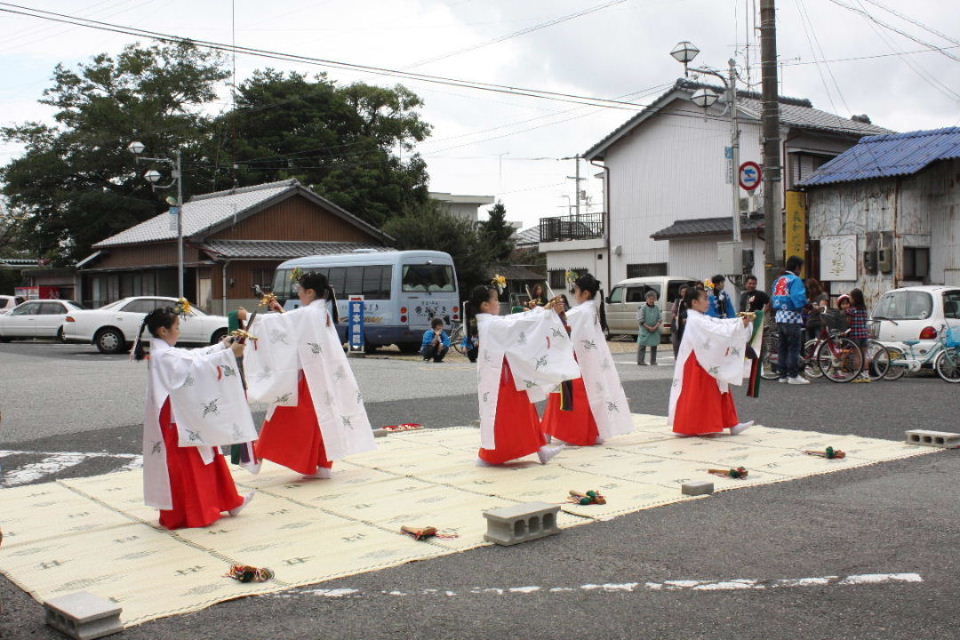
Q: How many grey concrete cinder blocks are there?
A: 4